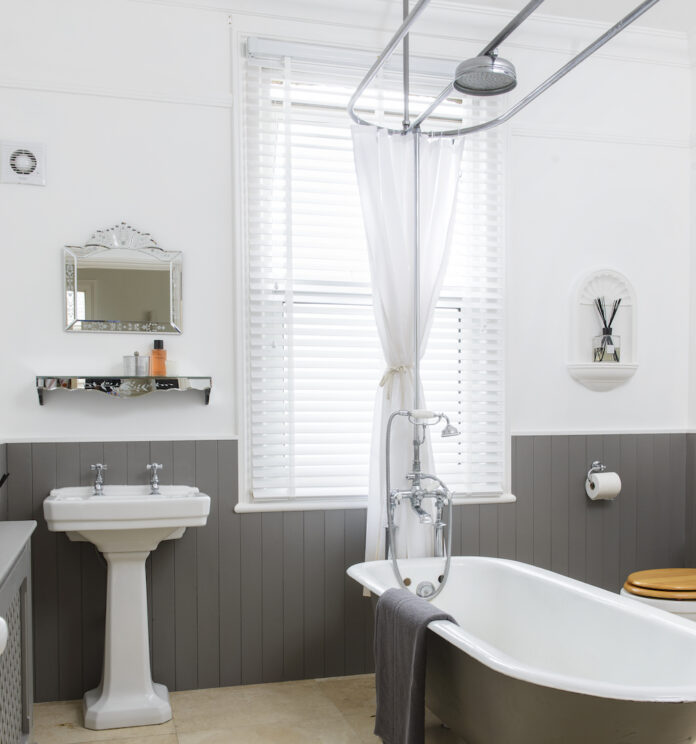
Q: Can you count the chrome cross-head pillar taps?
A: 2